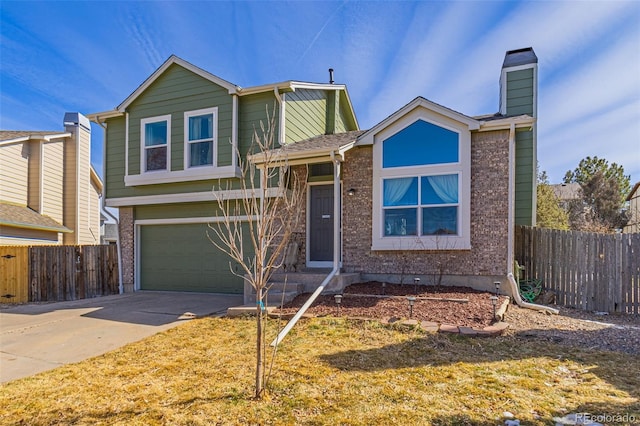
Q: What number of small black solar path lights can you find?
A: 6